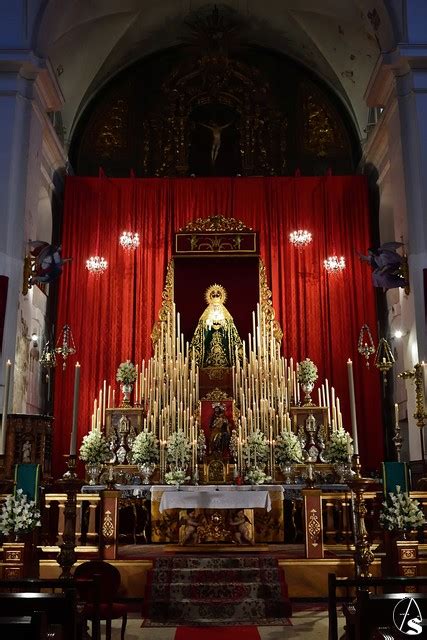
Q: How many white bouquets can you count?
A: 12